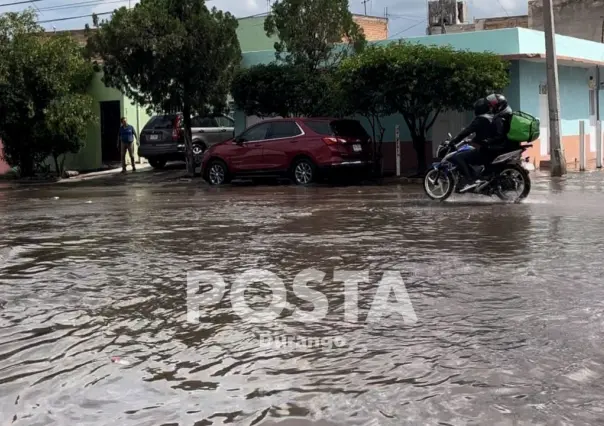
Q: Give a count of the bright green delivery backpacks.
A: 1